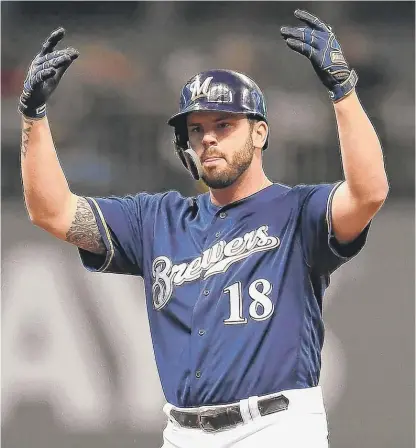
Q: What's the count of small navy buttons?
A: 5